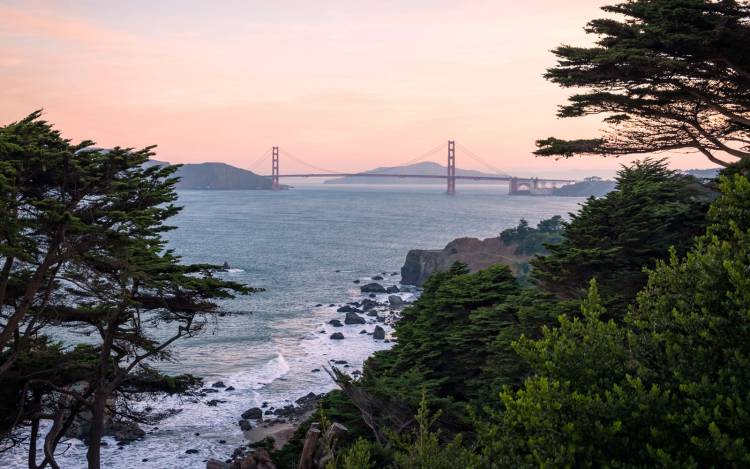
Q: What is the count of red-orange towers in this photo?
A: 2